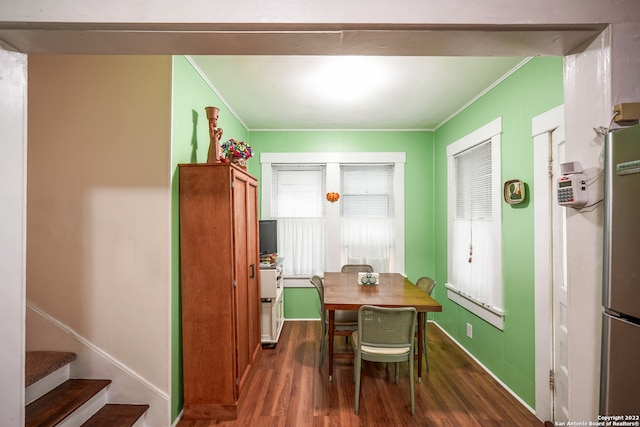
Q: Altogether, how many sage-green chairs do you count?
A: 4